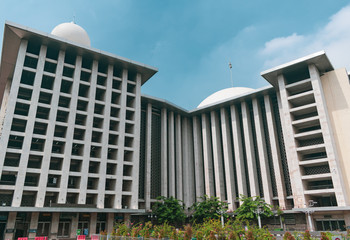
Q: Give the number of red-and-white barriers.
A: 4